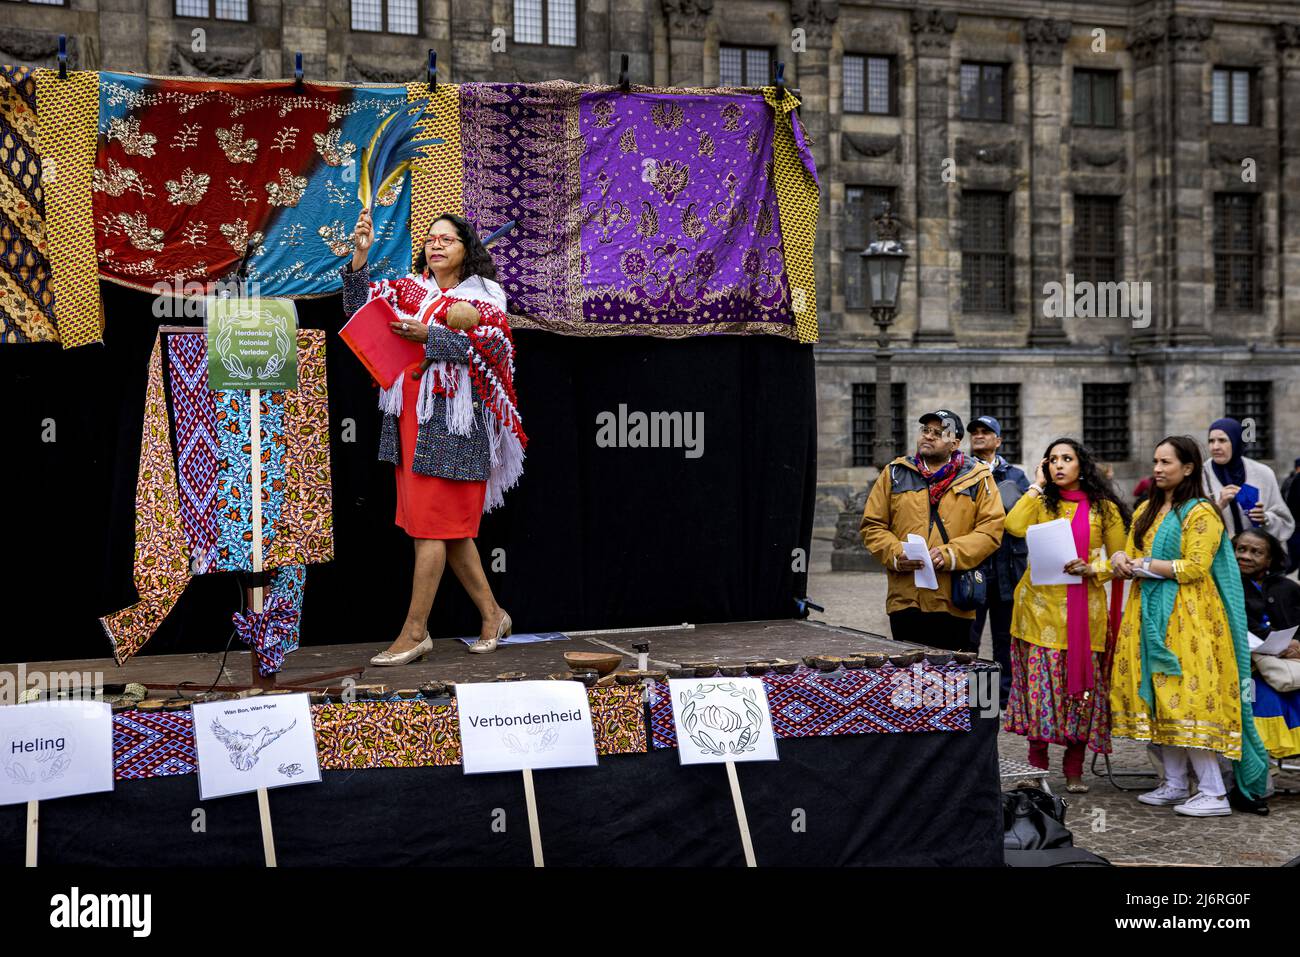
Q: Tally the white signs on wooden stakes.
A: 4